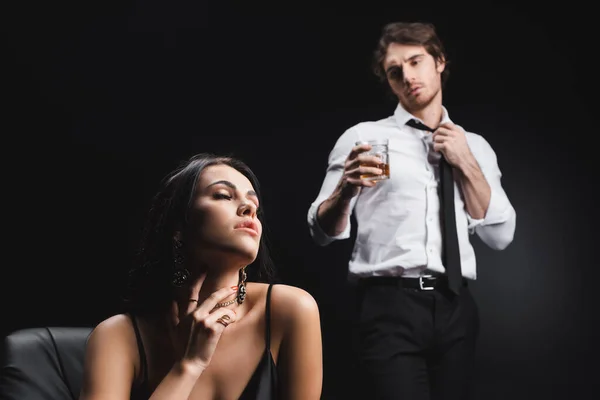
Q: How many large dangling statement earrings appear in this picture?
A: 2